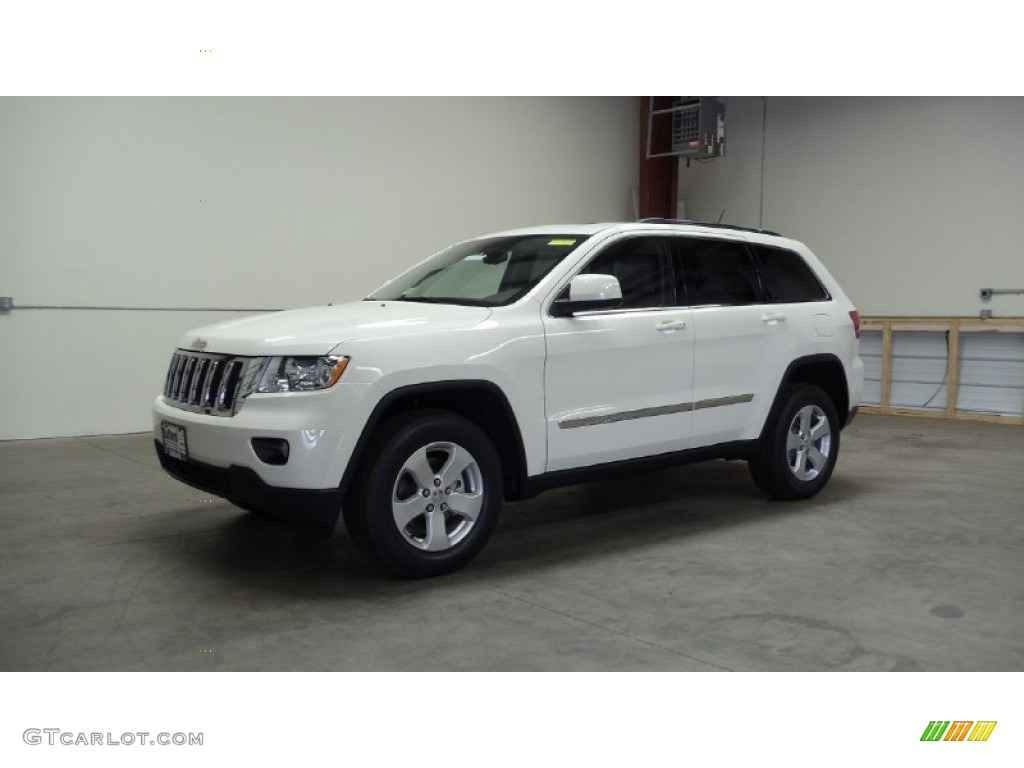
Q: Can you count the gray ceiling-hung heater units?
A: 1